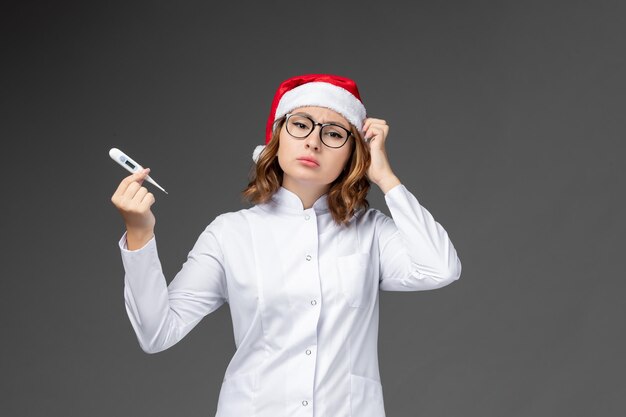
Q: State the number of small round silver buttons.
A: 5